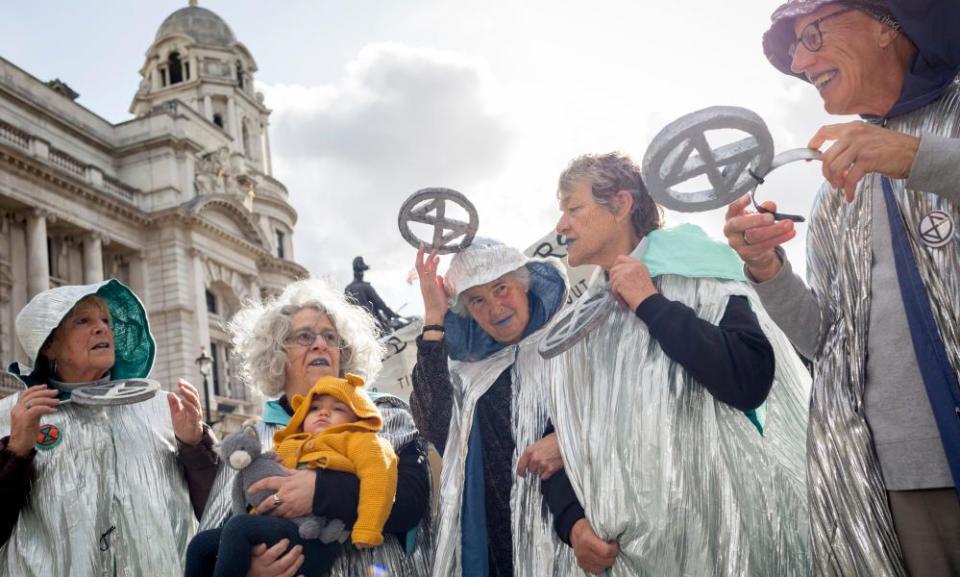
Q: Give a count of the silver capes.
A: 5